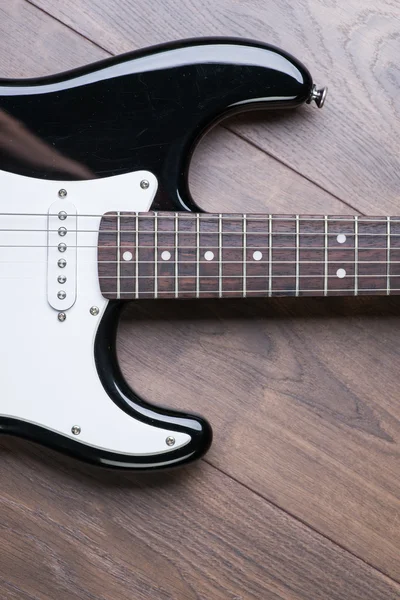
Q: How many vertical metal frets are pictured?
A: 12